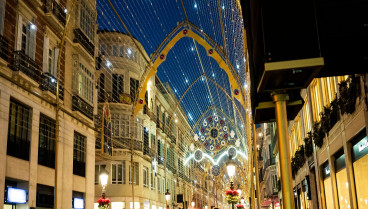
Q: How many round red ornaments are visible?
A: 11